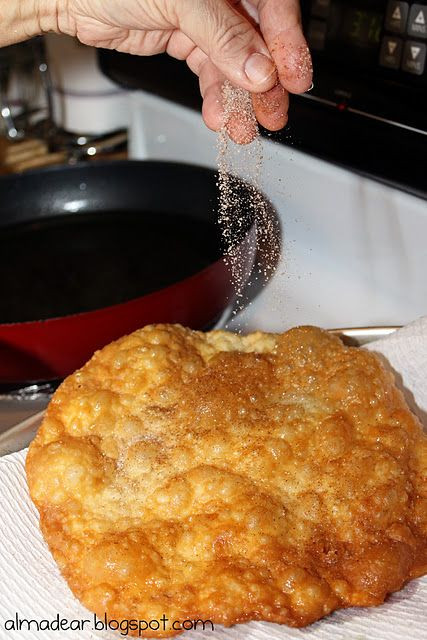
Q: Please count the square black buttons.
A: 4